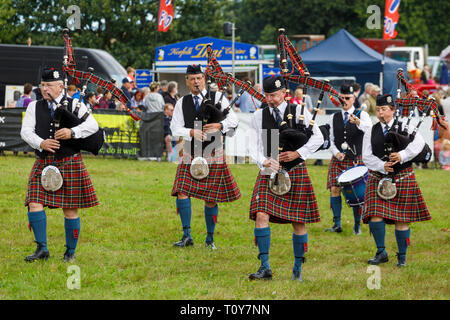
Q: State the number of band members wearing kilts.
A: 5